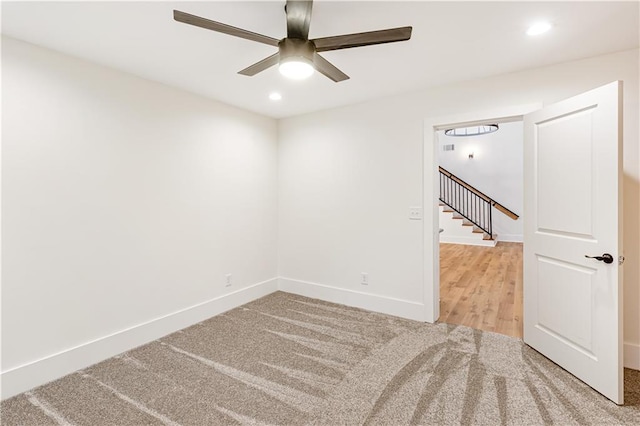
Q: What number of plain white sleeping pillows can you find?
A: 0